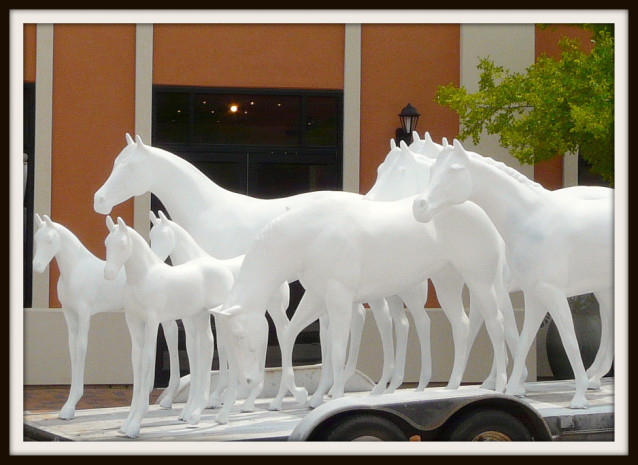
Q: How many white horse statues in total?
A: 8